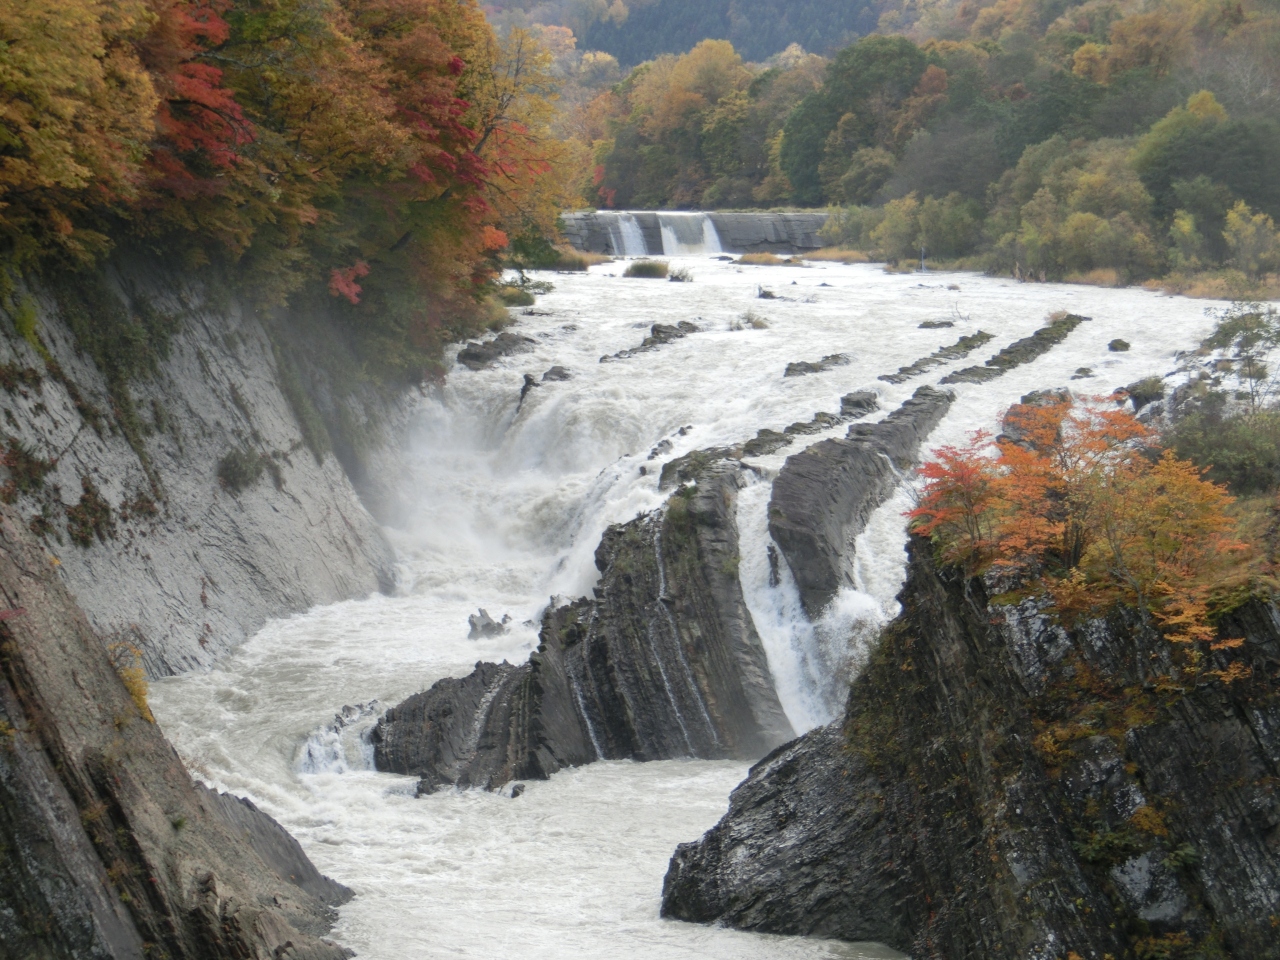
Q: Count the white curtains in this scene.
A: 0